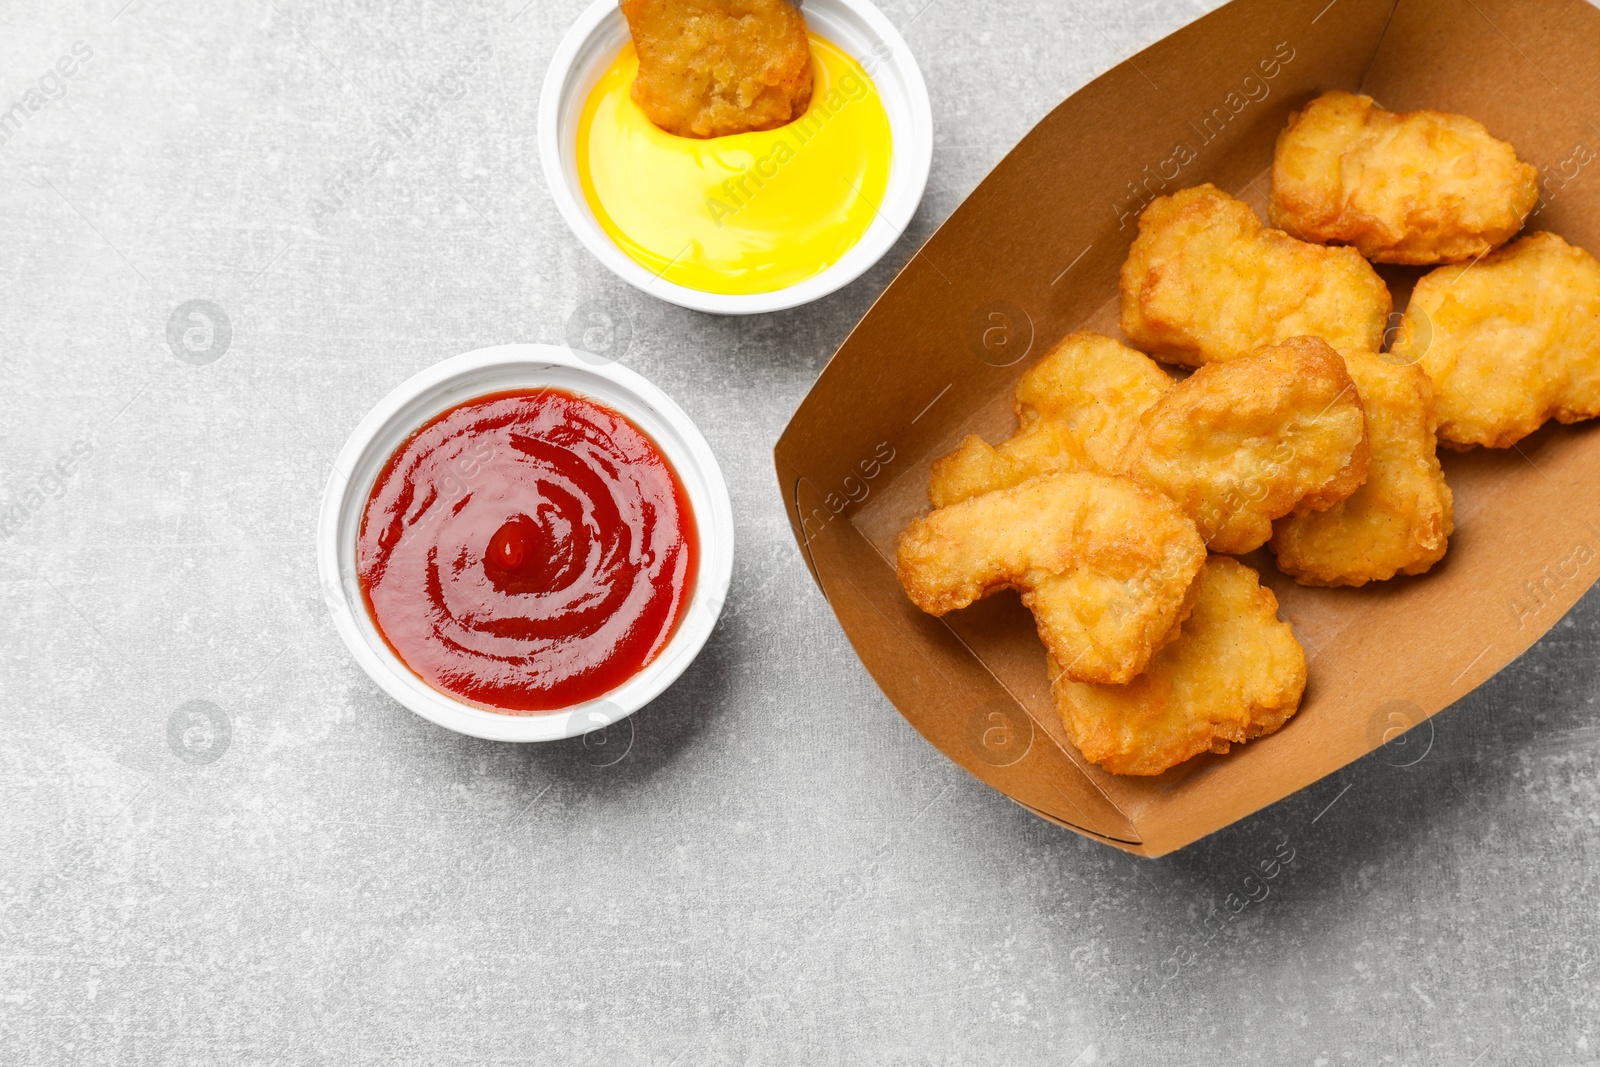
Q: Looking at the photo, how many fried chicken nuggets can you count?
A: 9